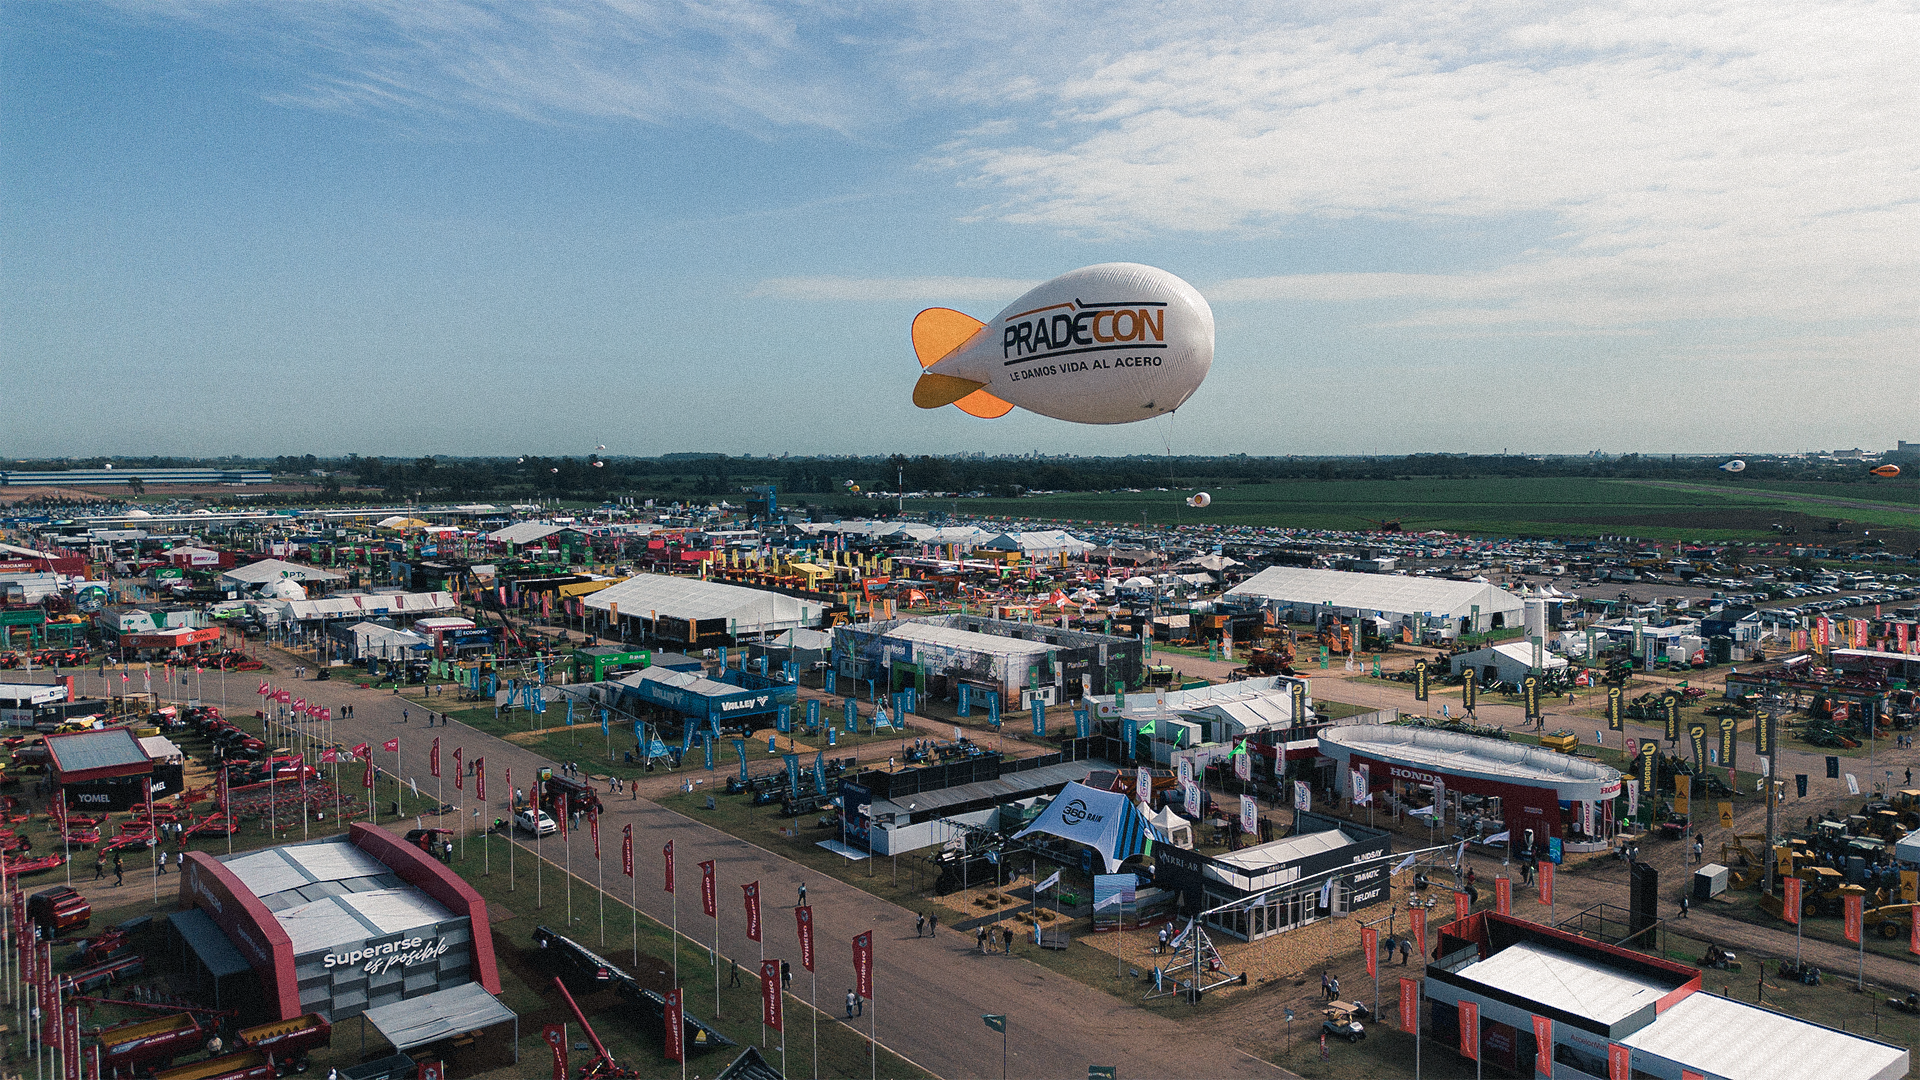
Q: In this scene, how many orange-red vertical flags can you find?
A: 13